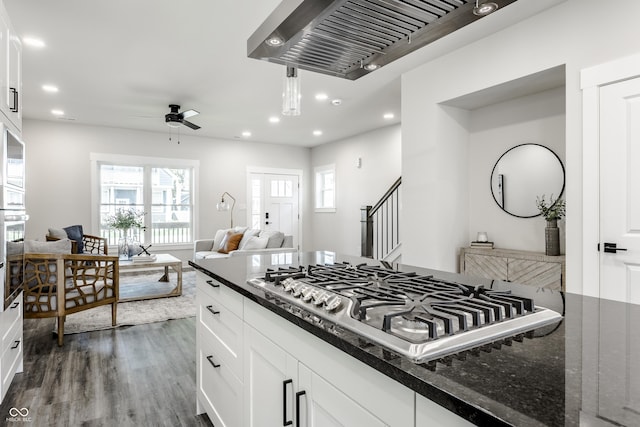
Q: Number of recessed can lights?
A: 8